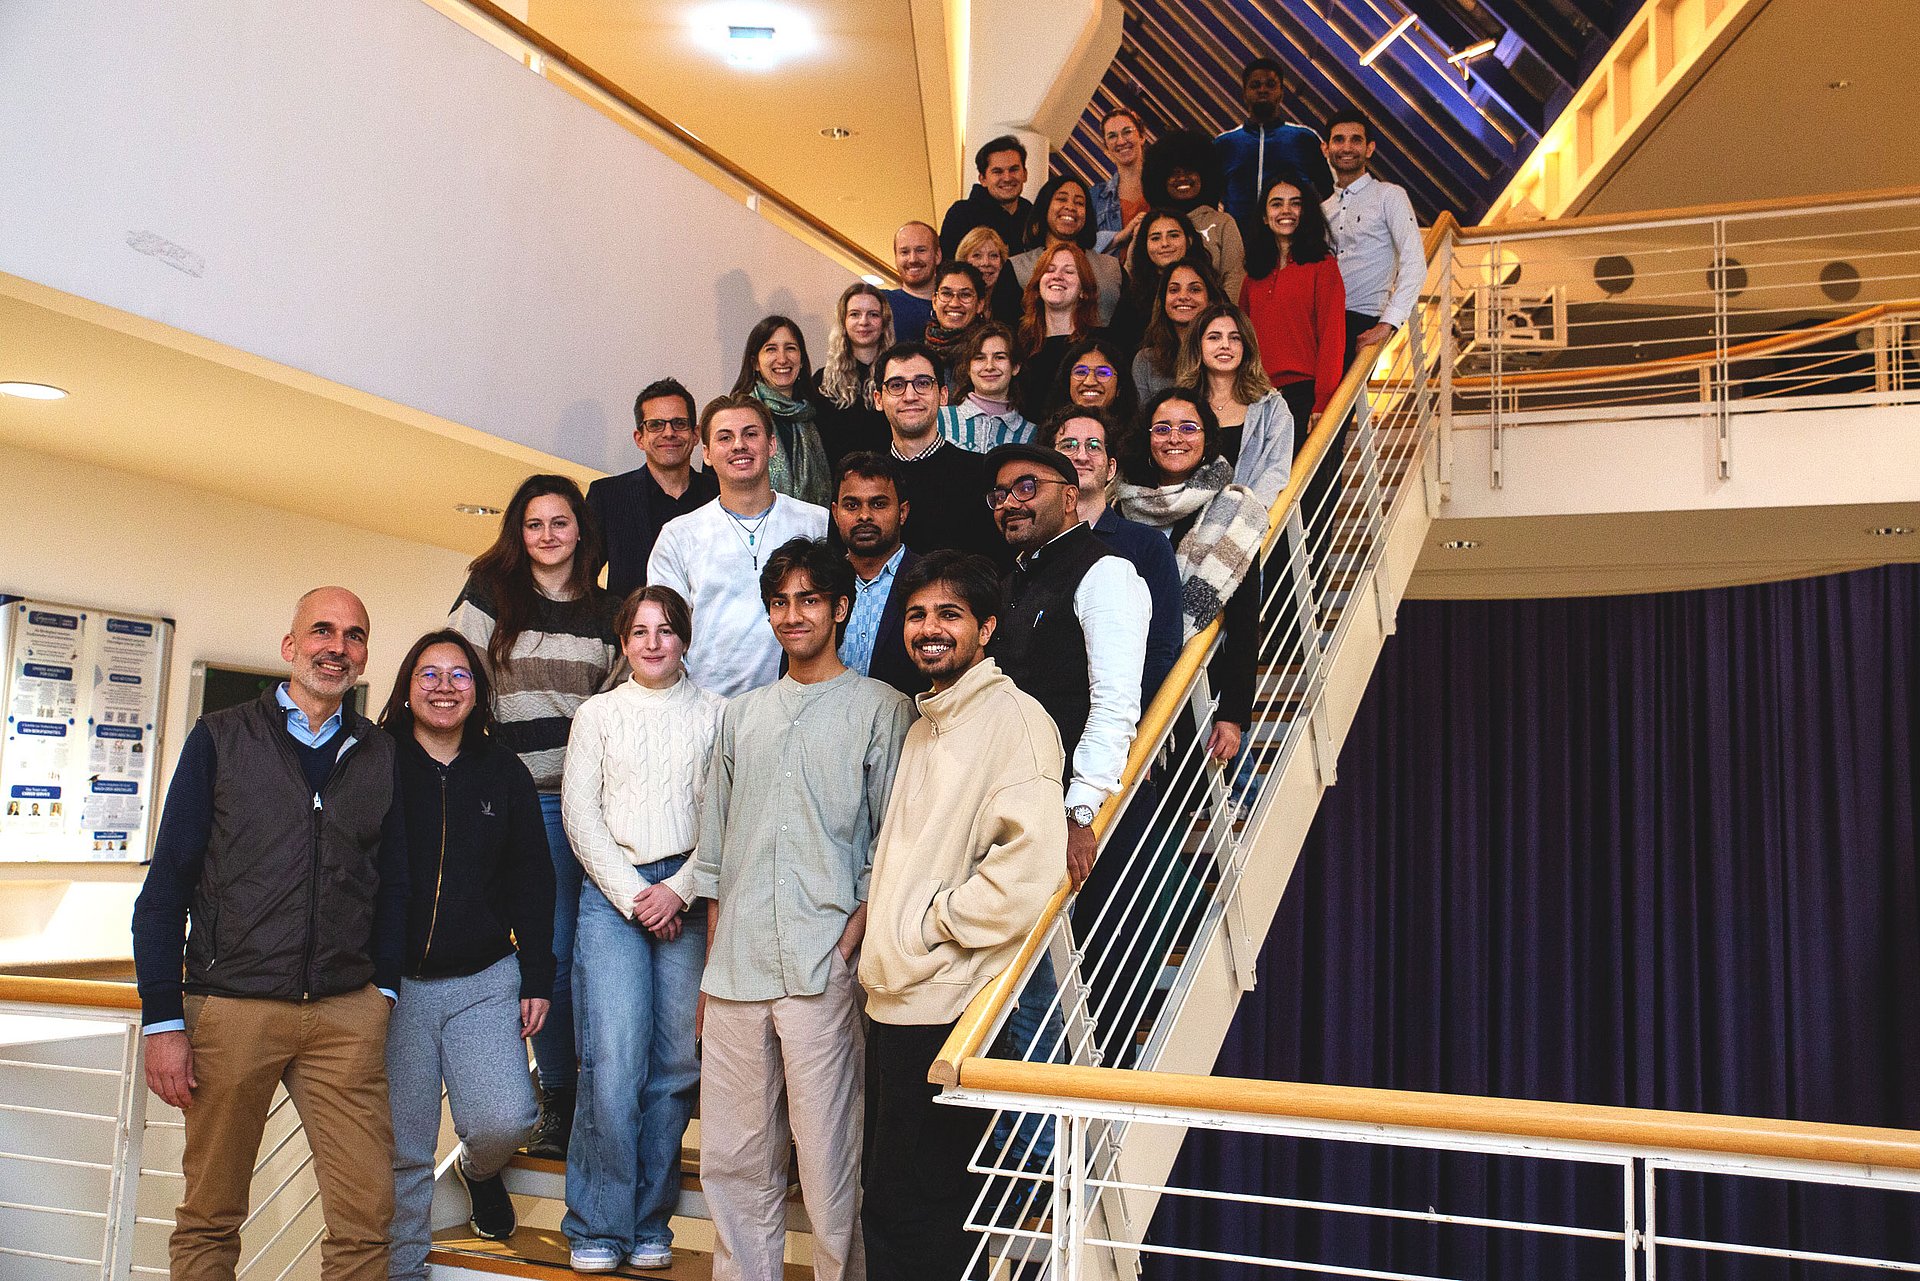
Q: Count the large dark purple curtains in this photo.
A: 1